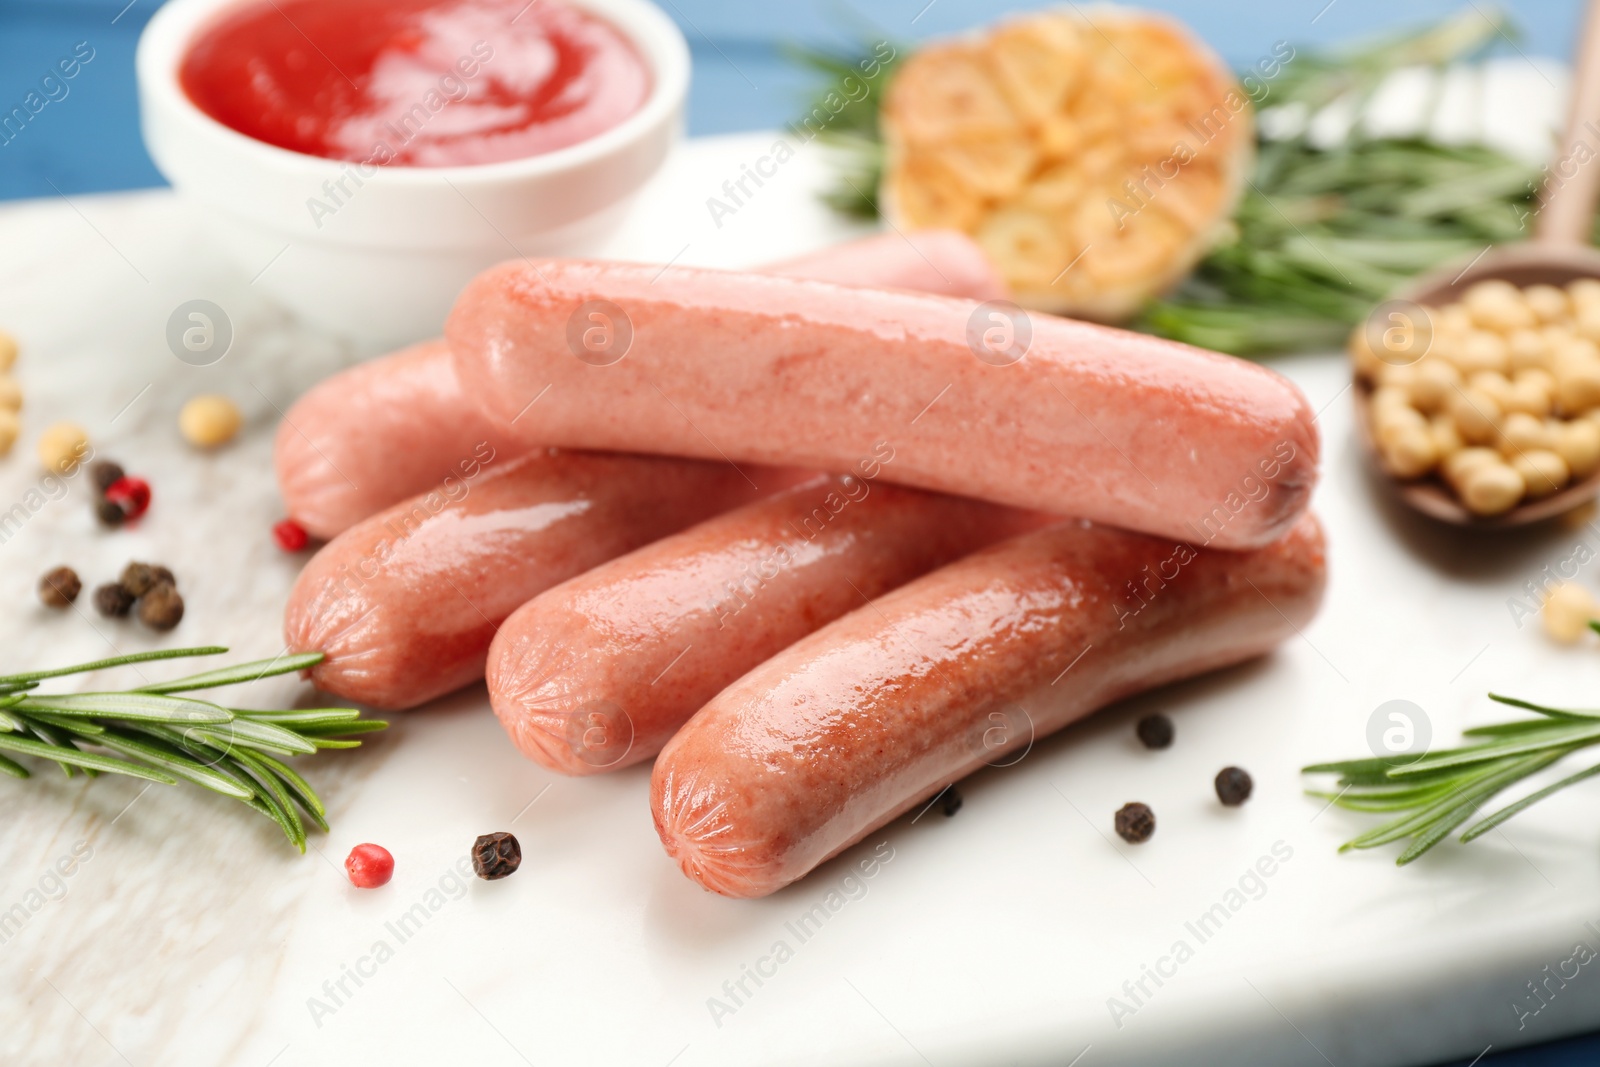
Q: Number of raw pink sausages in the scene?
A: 5